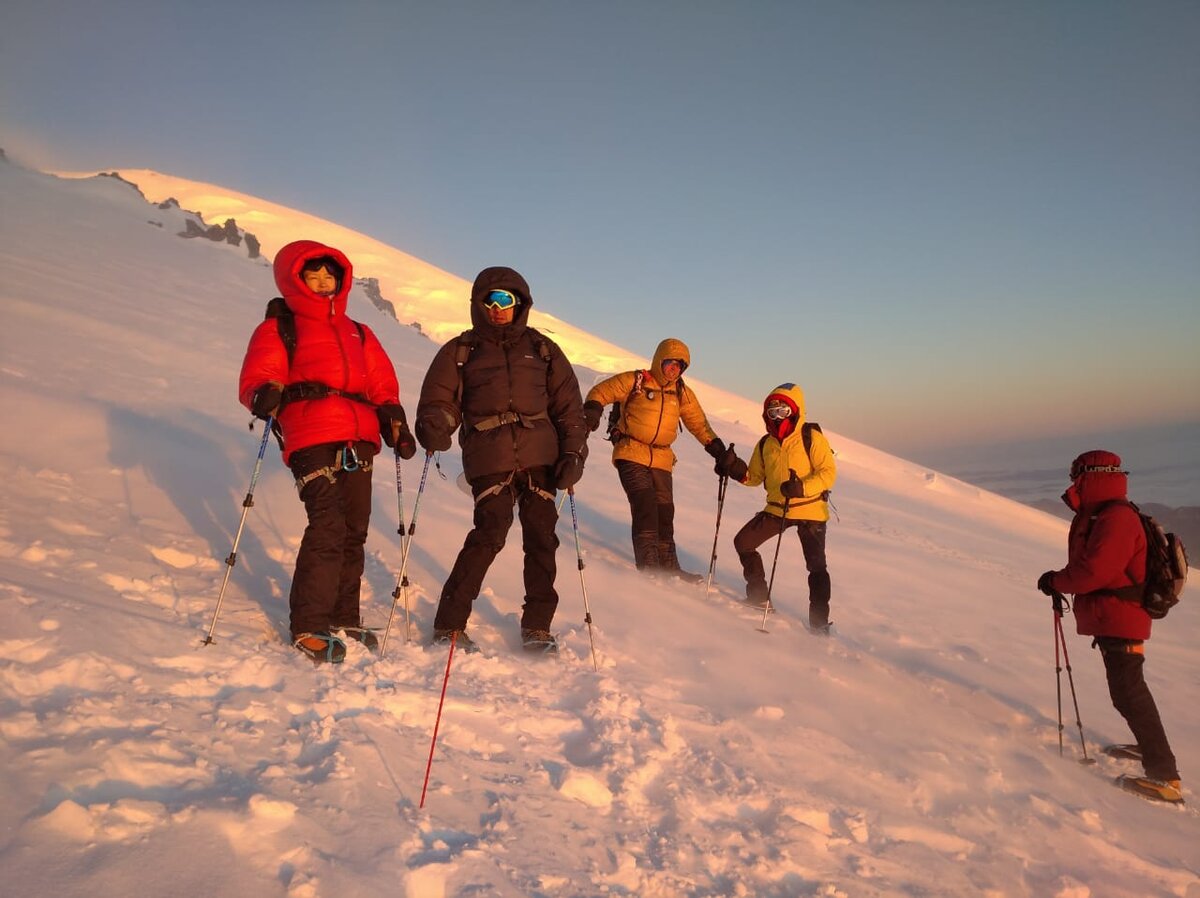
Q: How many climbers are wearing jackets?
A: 5